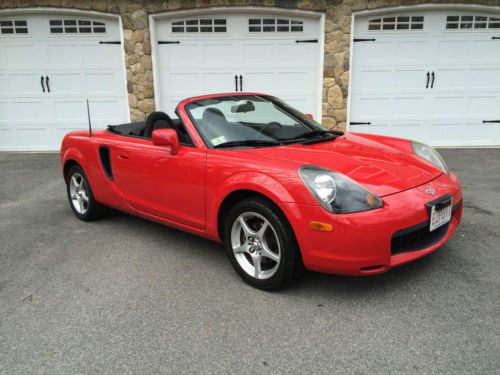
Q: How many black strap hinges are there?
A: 7